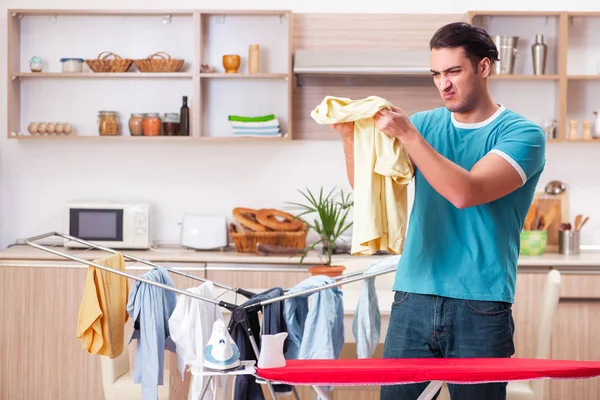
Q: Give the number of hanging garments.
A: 6